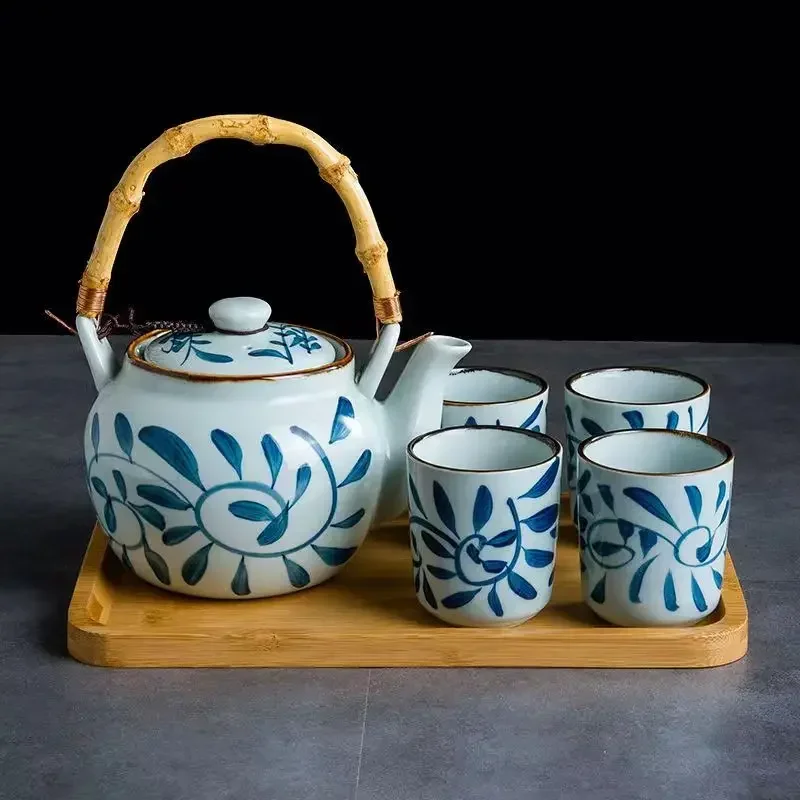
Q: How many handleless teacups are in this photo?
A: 4